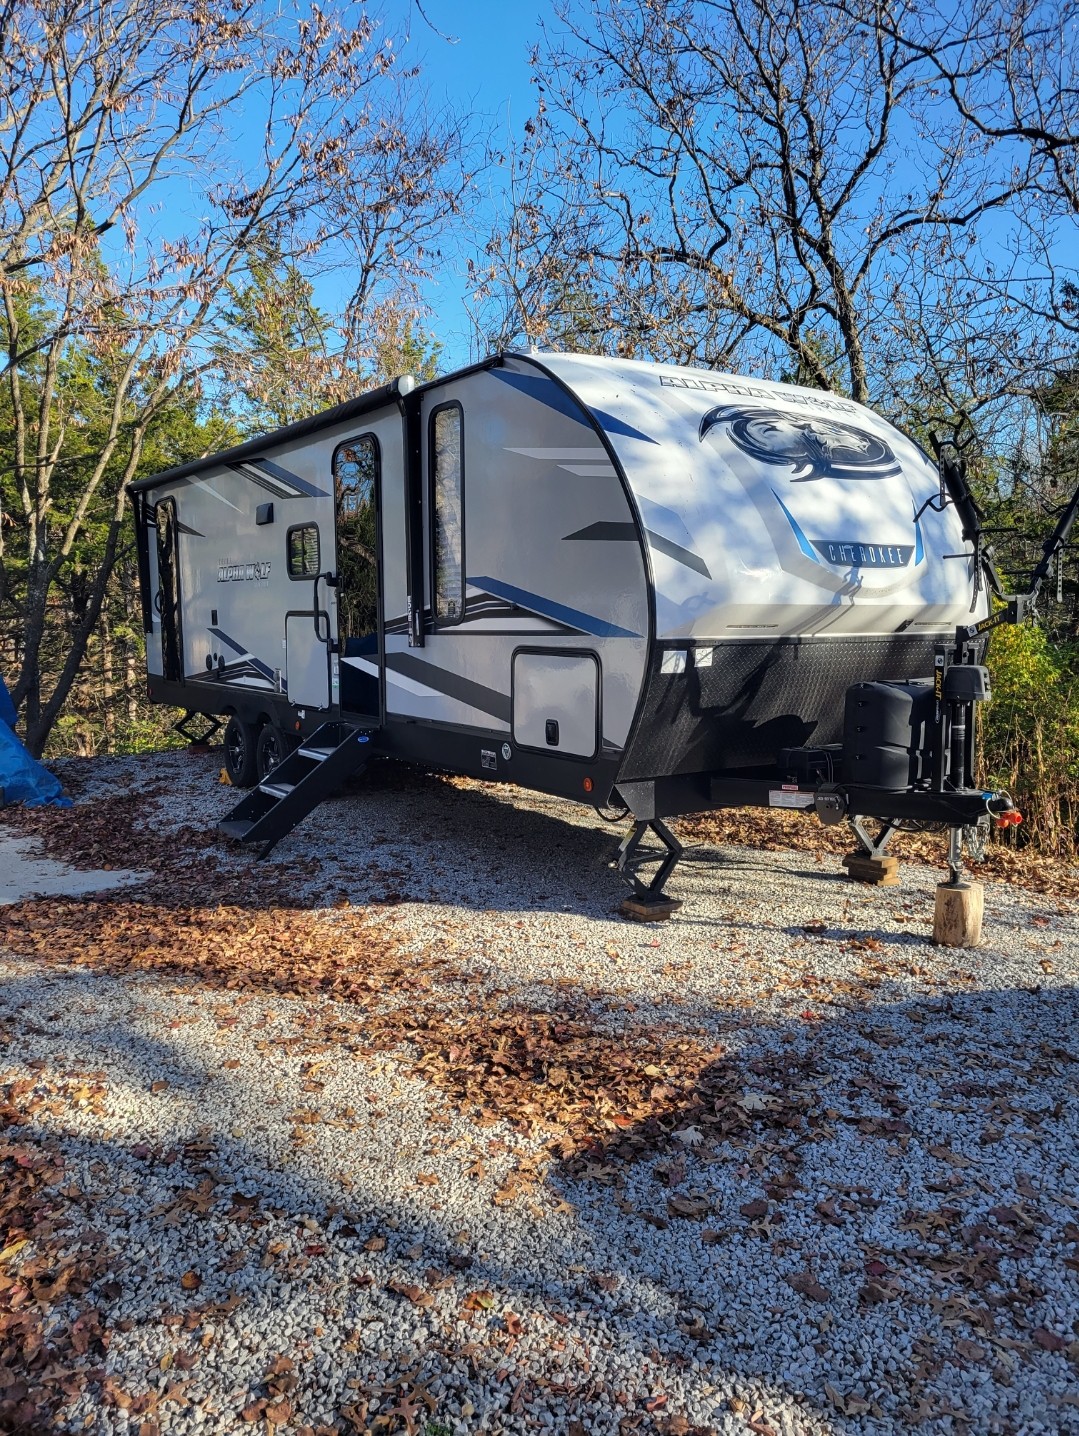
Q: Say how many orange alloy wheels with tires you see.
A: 0